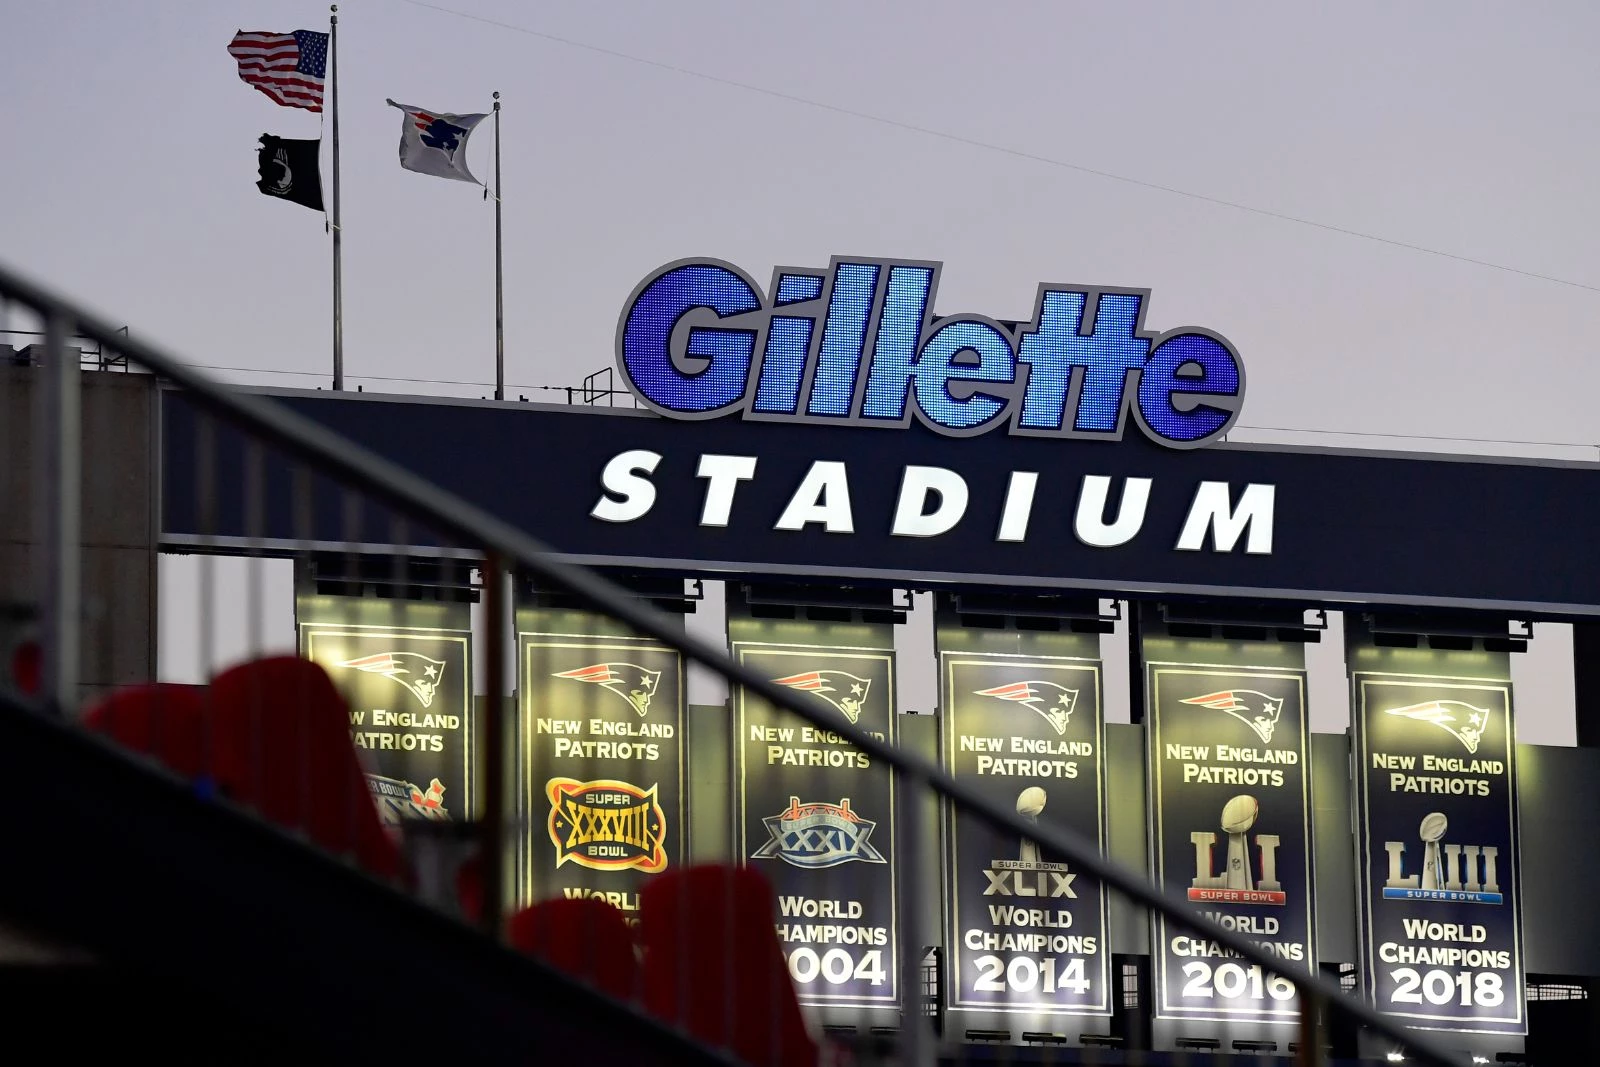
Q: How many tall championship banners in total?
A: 6